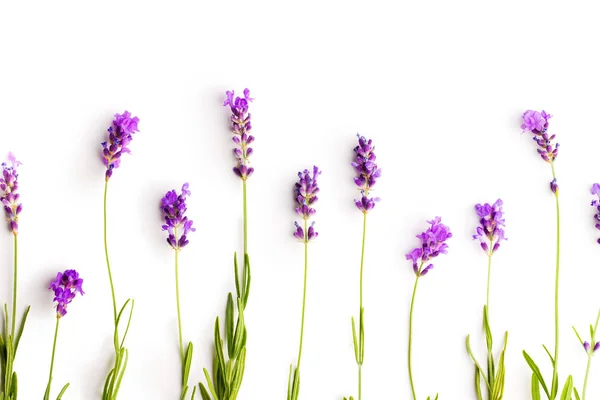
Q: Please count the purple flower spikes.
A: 11